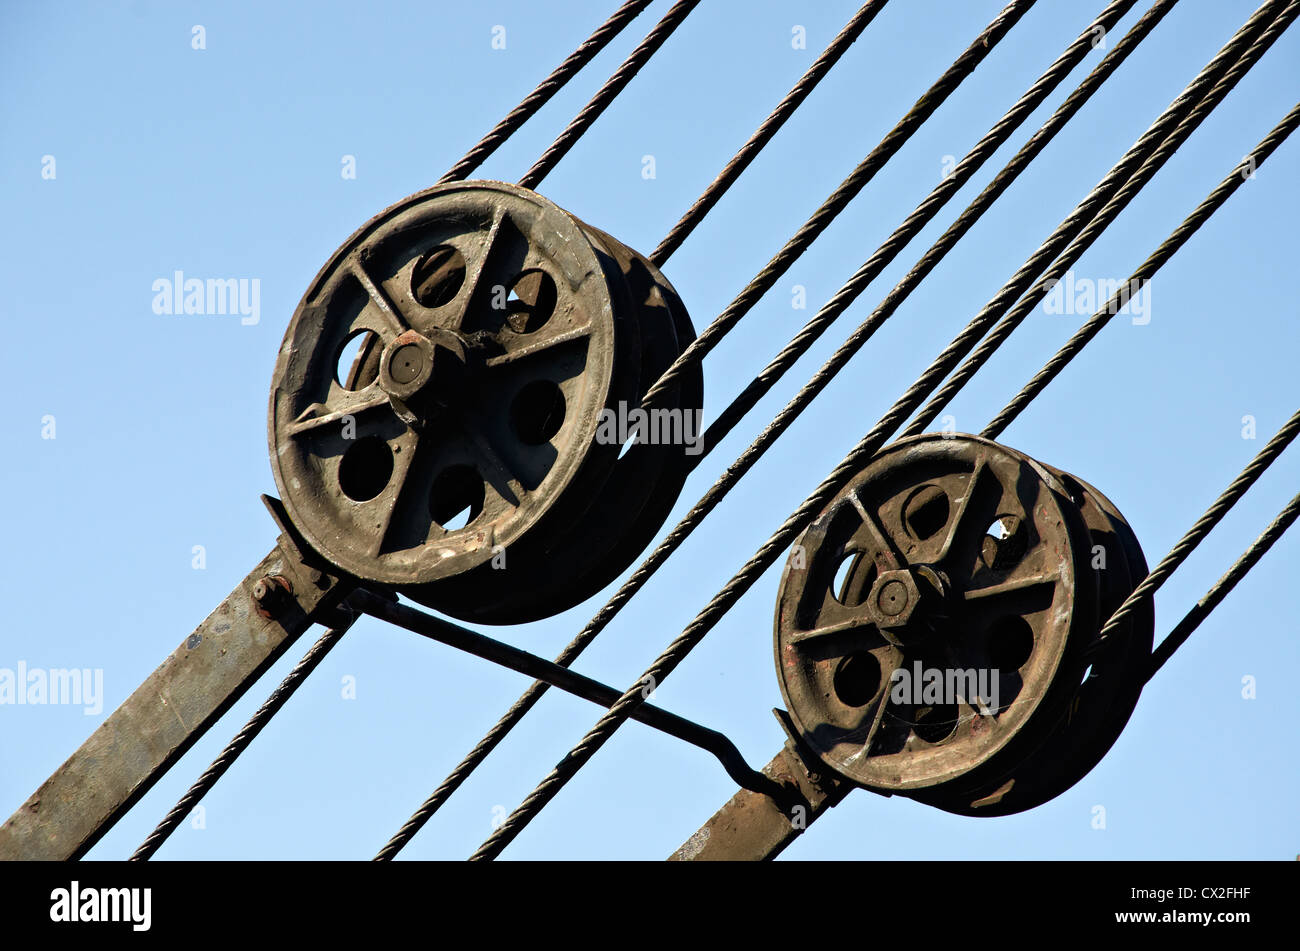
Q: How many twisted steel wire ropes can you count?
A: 11